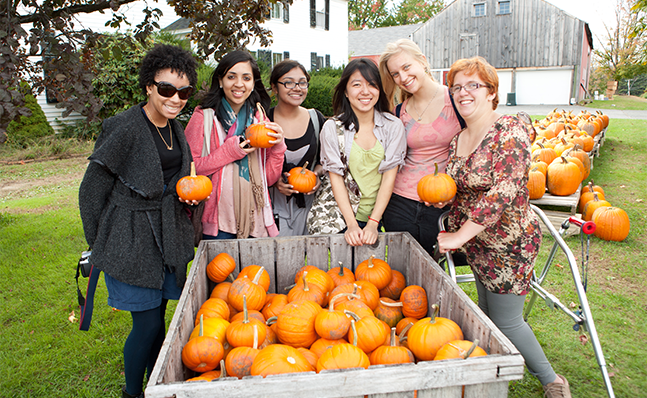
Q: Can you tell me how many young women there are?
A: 6